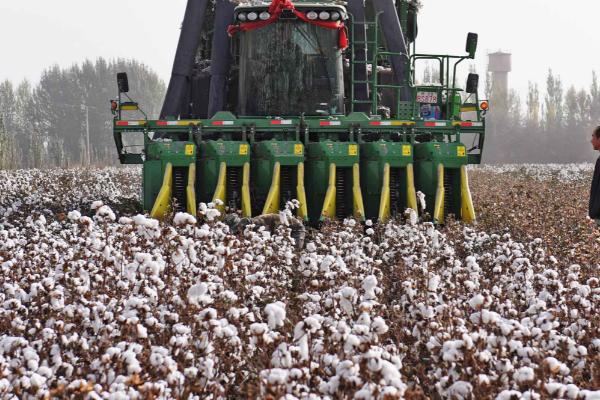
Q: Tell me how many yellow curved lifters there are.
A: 12